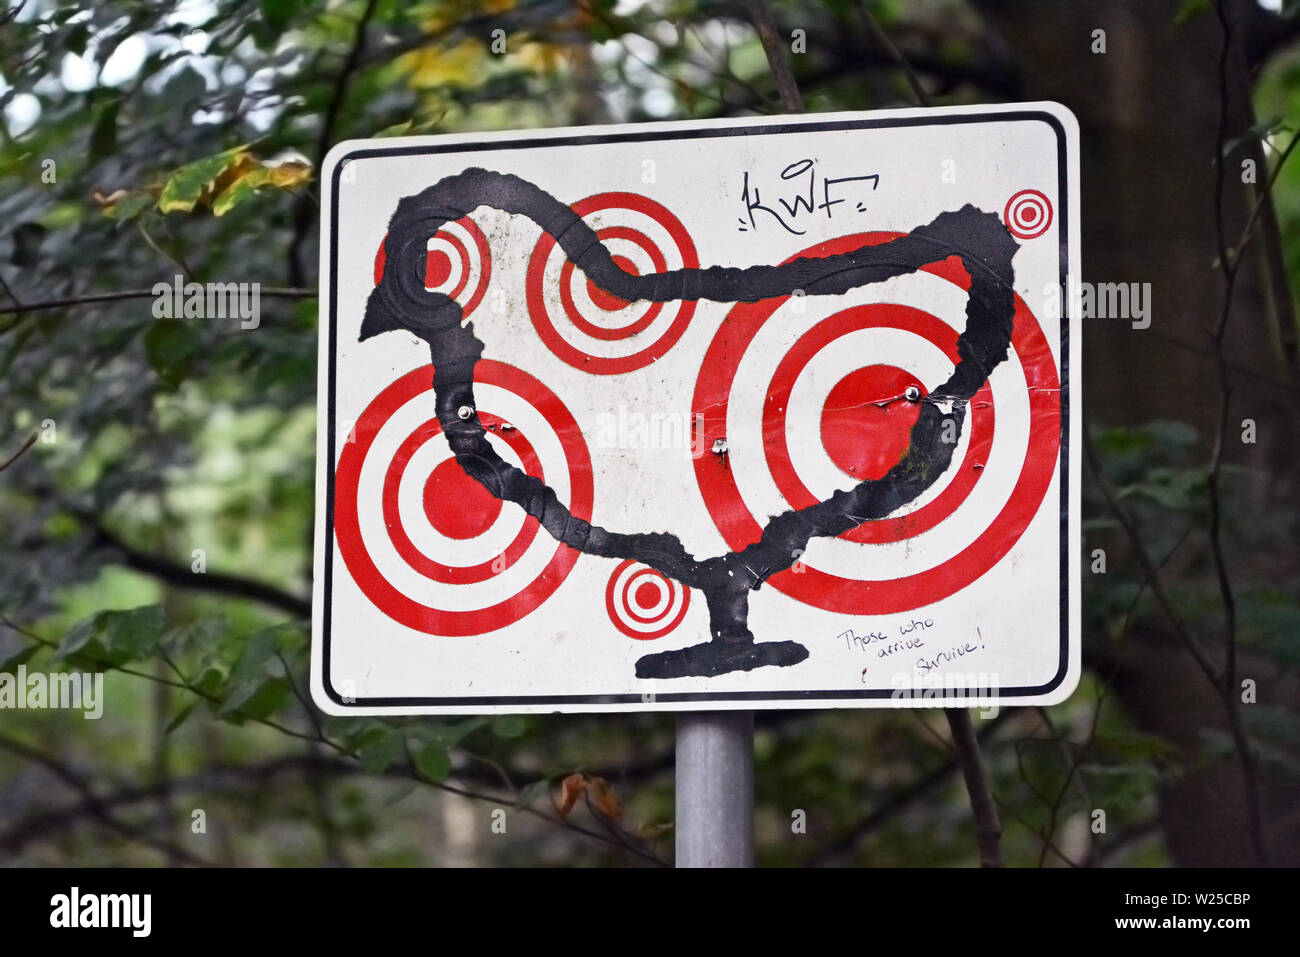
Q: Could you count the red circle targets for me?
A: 6